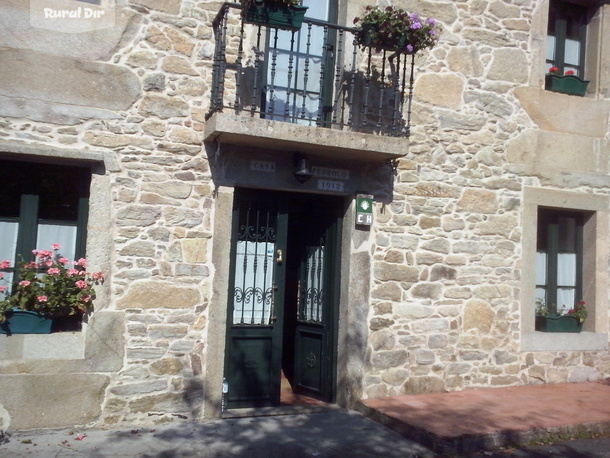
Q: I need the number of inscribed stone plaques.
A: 3